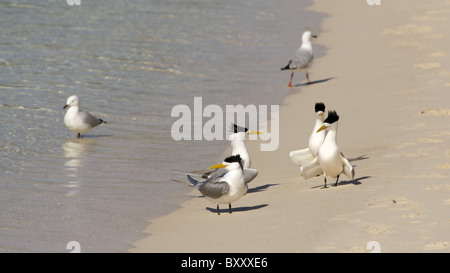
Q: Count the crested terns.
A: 4